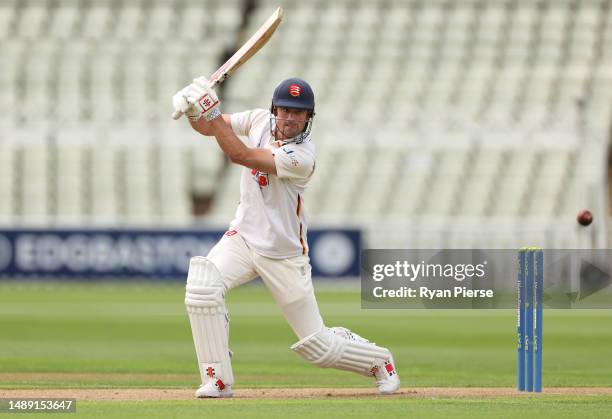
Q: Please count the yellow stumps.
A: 0